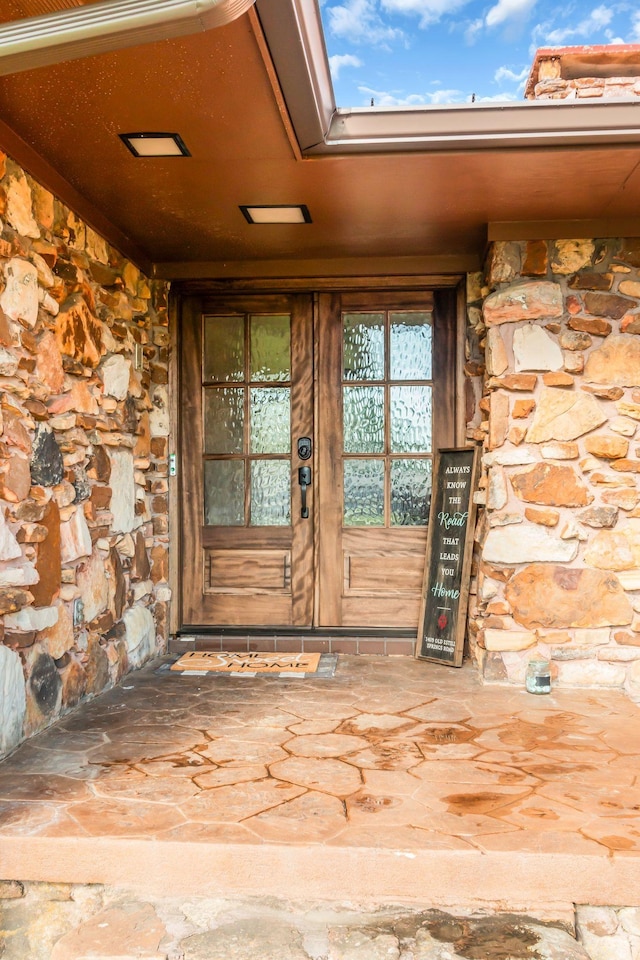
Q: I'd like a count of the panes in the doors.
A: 12